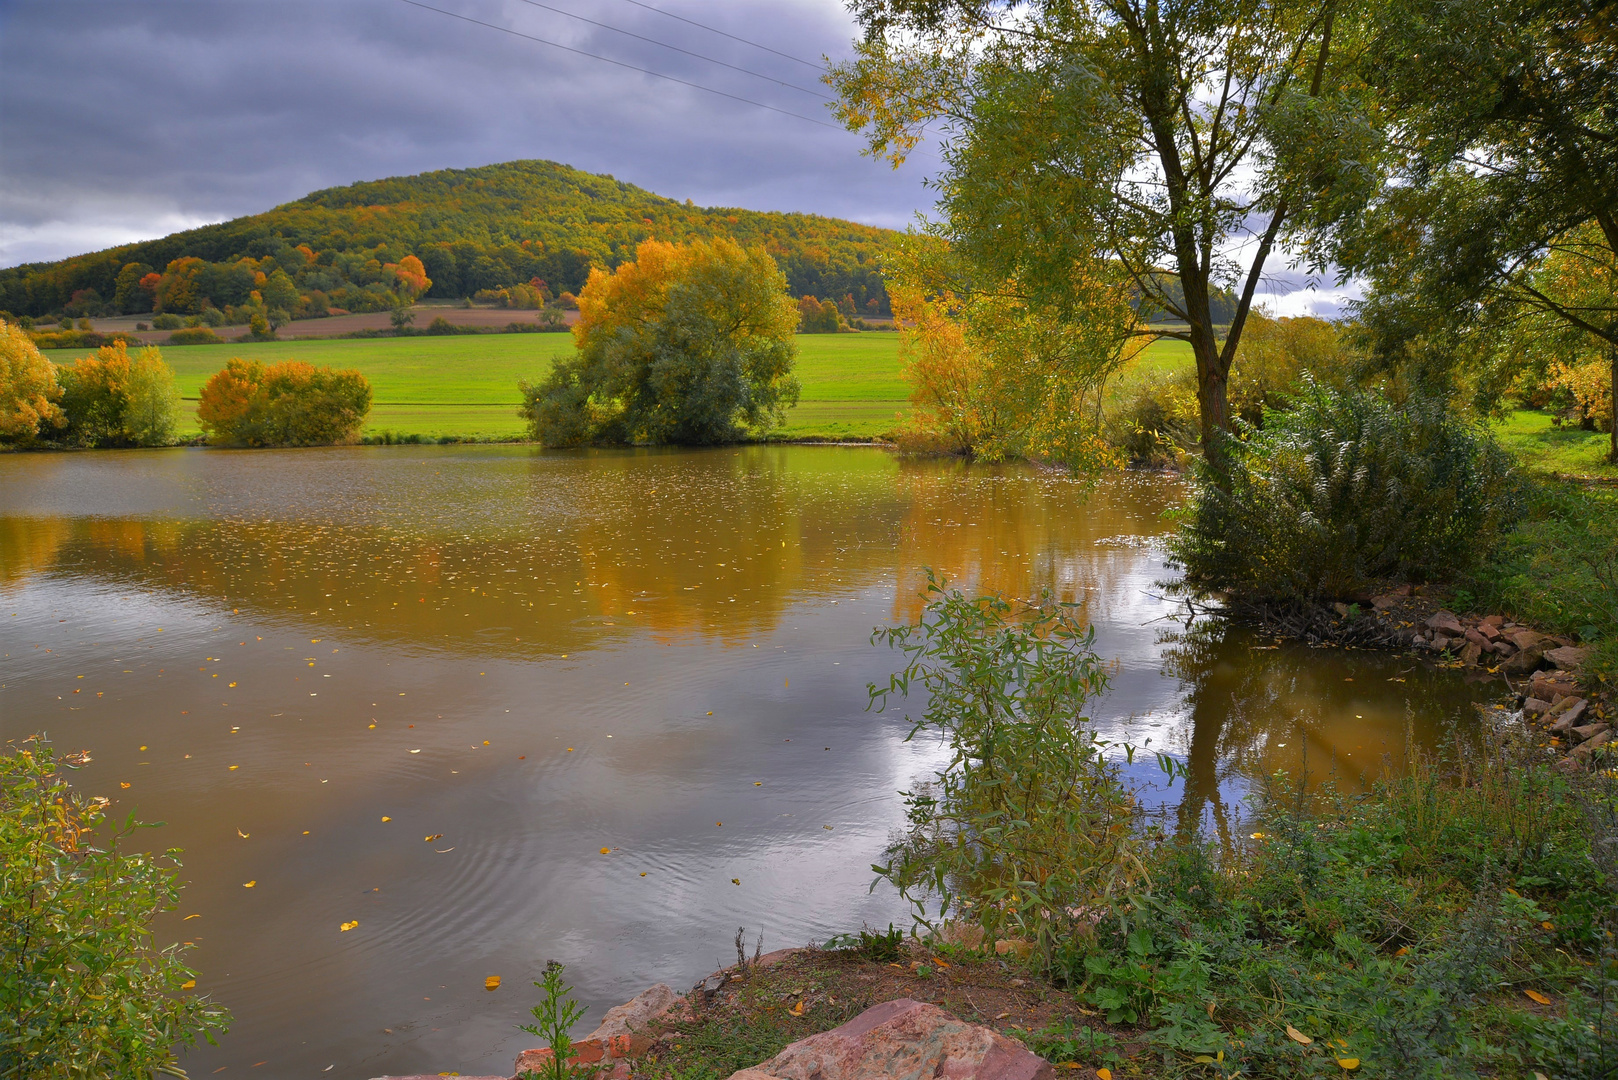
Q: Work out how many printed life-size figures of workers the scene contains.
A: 0